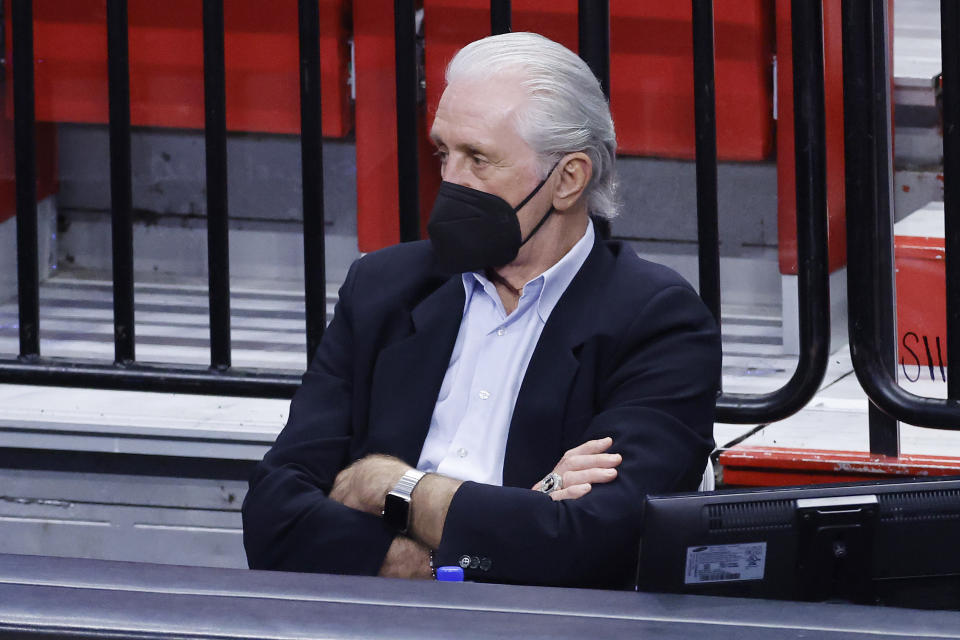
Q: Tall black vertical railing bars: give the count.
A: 11